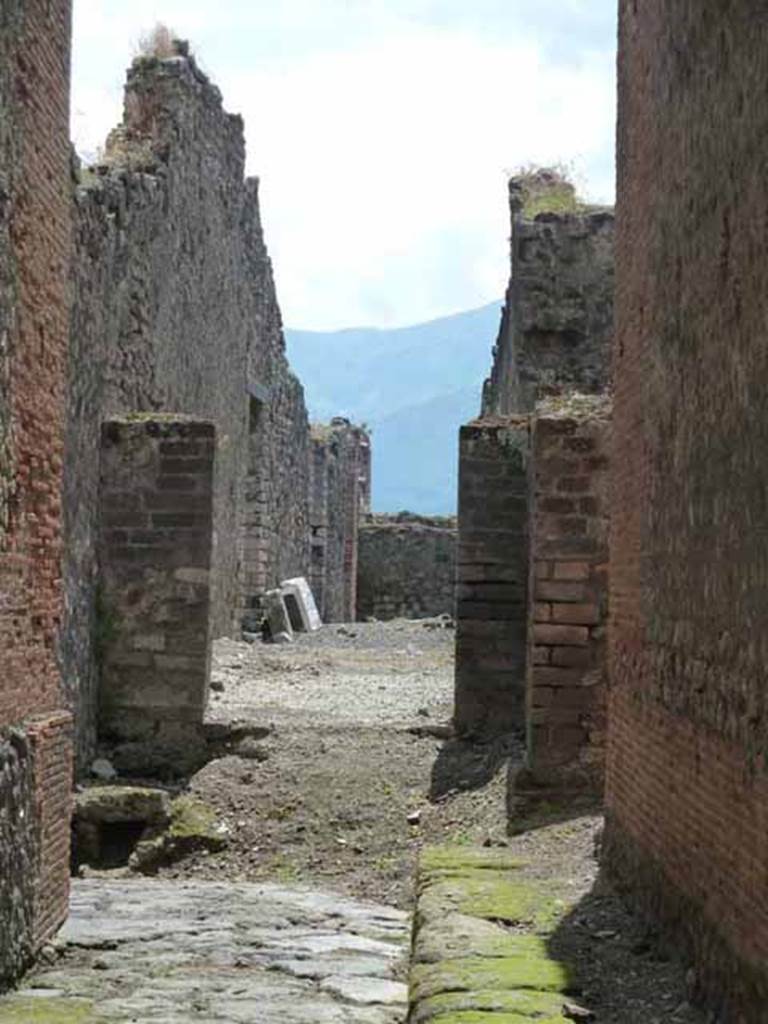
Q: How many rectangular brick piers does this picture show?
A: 3